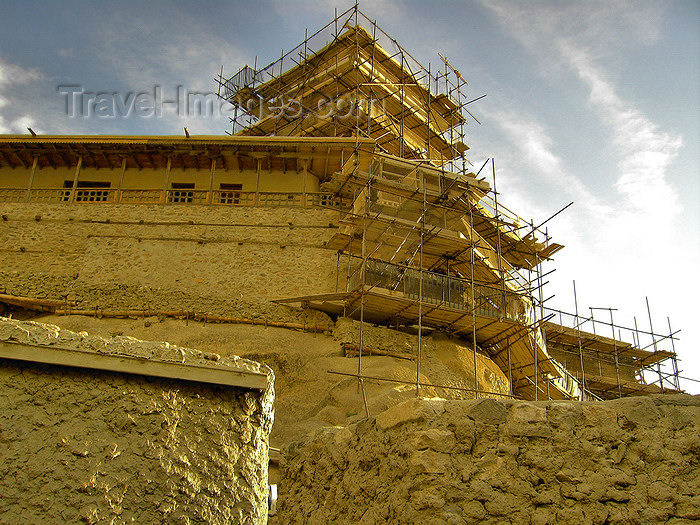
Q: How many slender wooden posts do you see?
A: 7